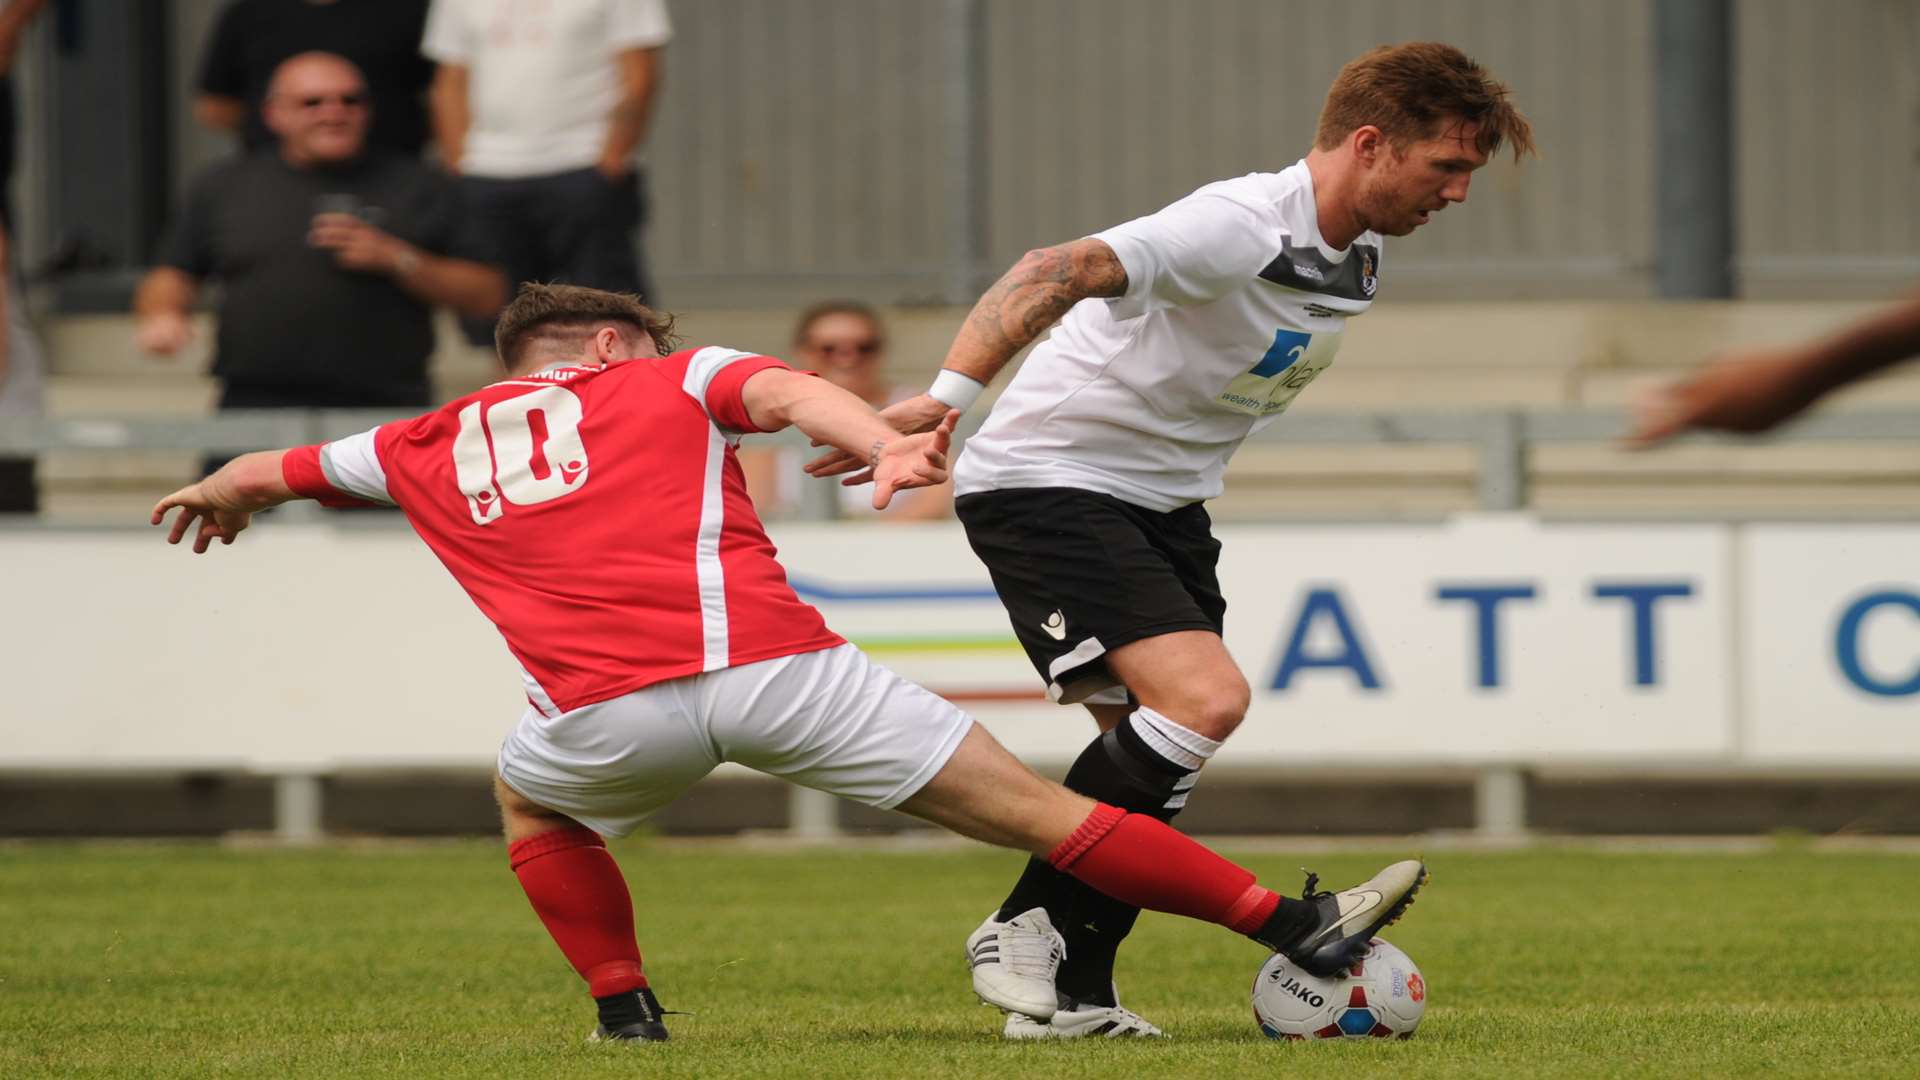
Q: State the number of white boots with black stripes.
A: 2